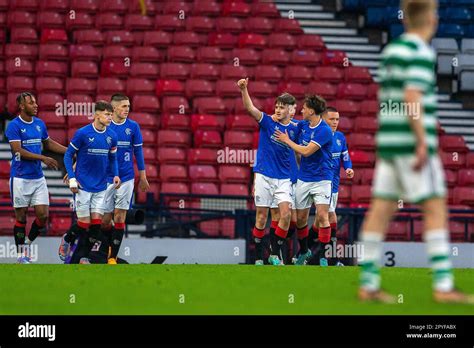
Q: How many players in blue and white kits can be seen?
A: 7